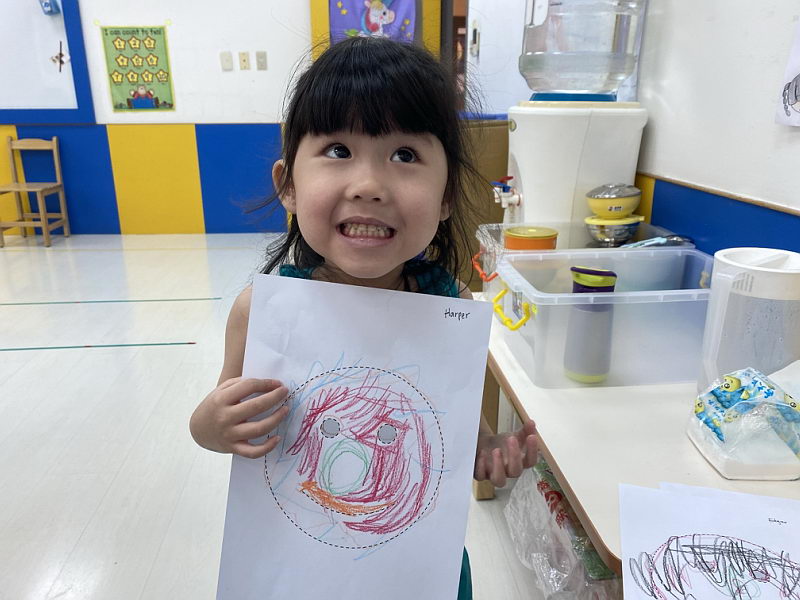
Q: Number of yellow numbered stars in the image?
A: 10